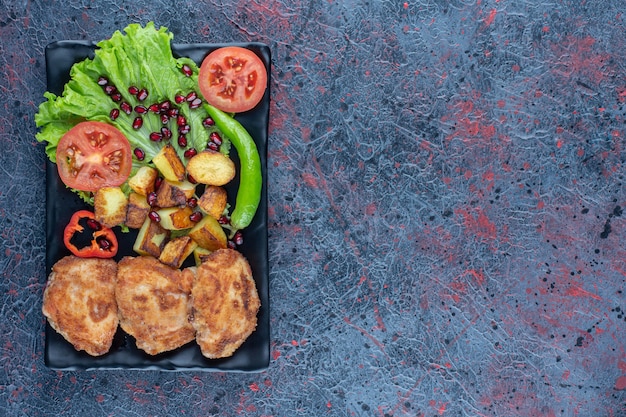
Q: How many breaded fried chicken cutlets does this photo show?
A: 3